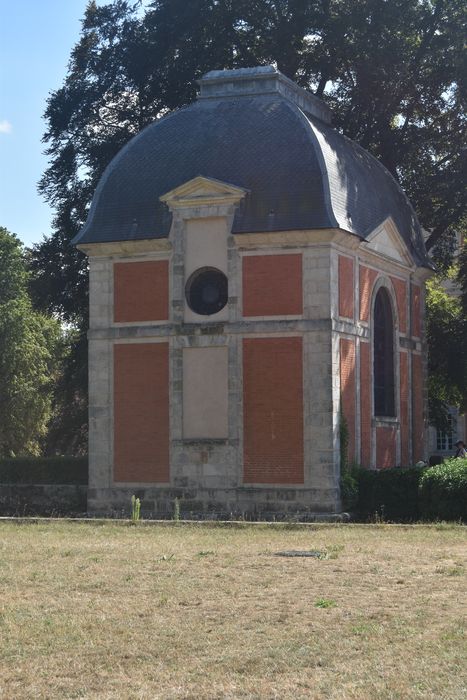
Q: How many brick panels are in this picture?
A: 13